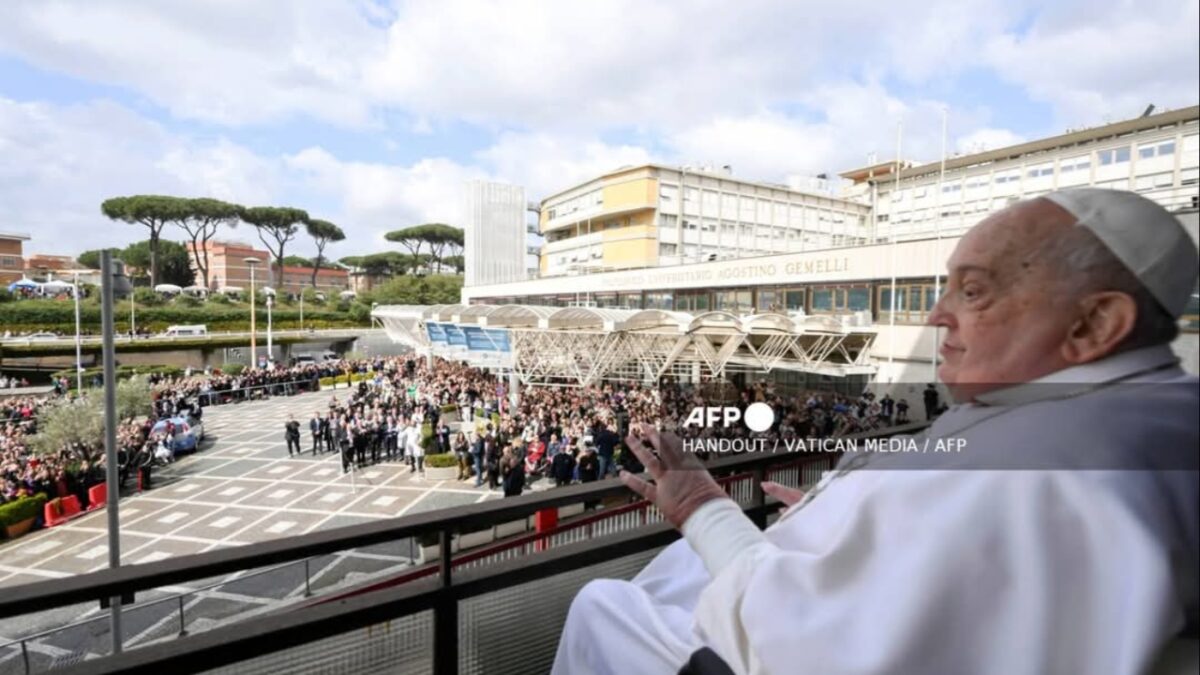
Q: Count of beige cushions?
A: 0